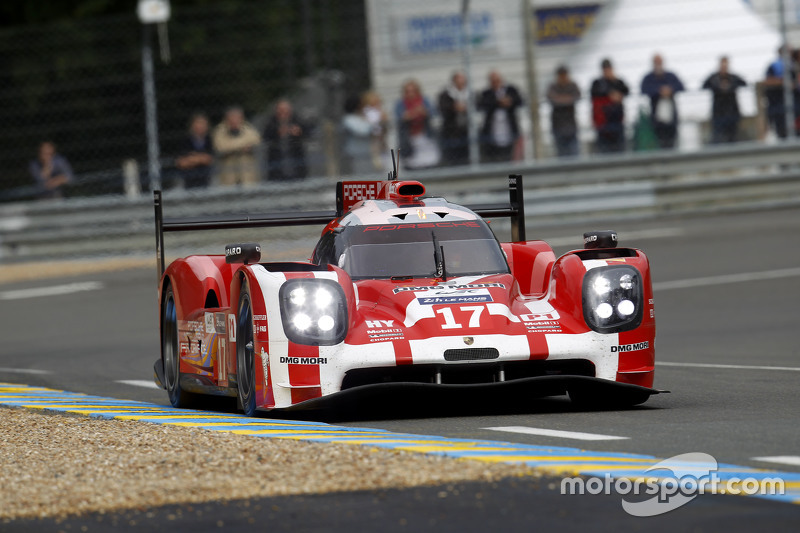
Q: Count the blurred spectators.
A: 15